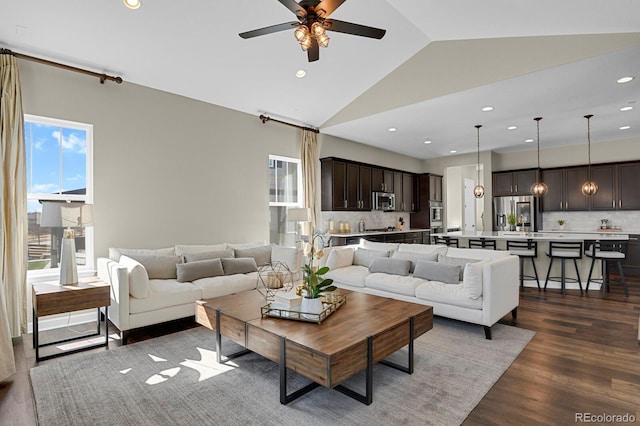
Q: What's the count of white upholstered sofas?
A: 2